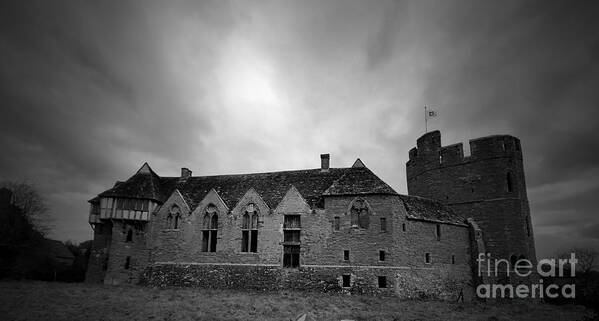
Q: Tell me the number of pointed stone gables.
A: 4